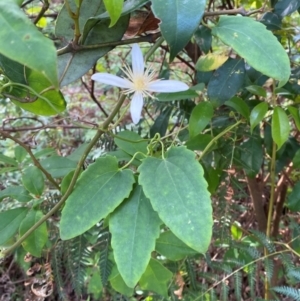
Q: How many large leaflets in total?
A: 3